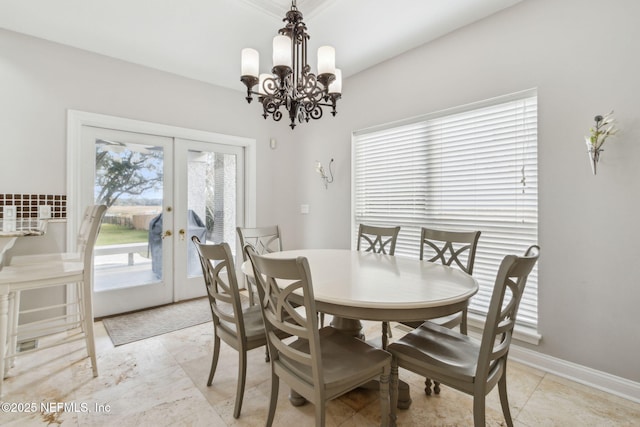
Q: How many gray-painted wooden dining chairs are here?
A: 6